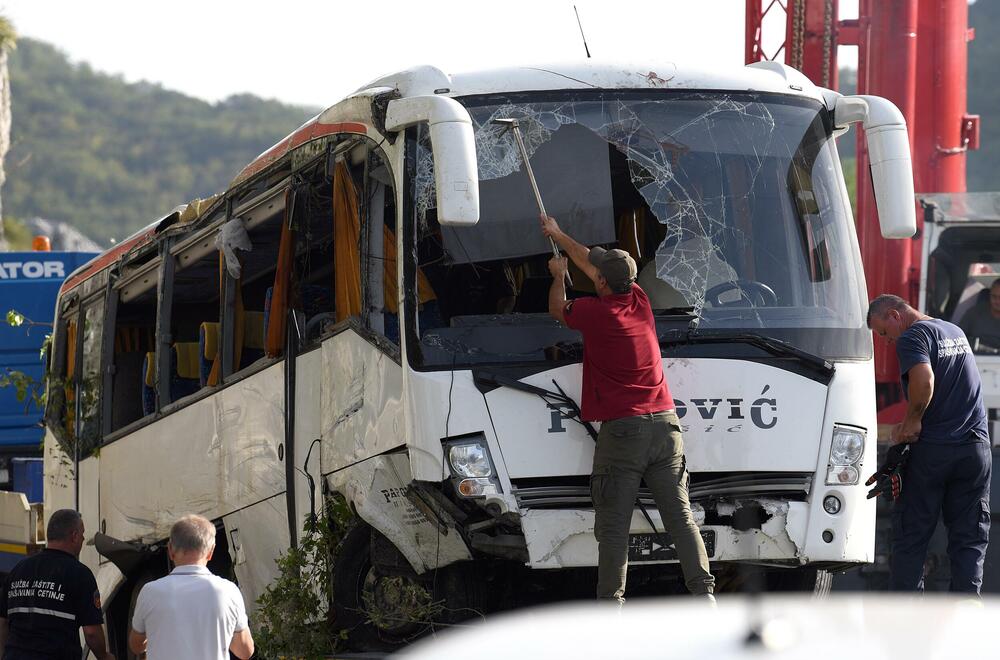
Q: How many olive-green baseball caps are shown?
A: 1